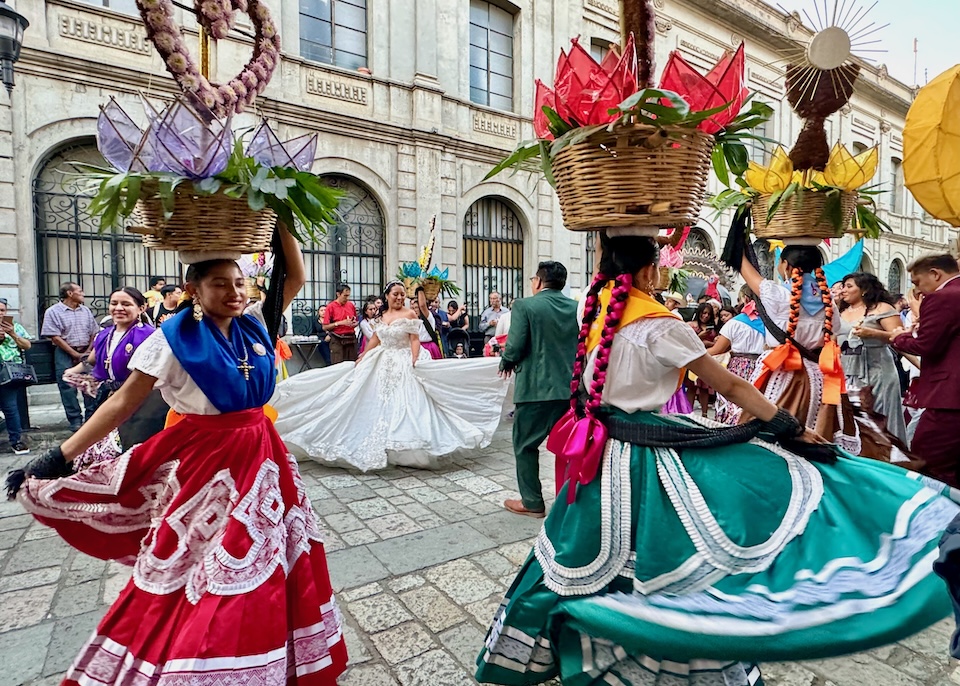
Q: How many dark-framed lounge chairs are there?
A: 0